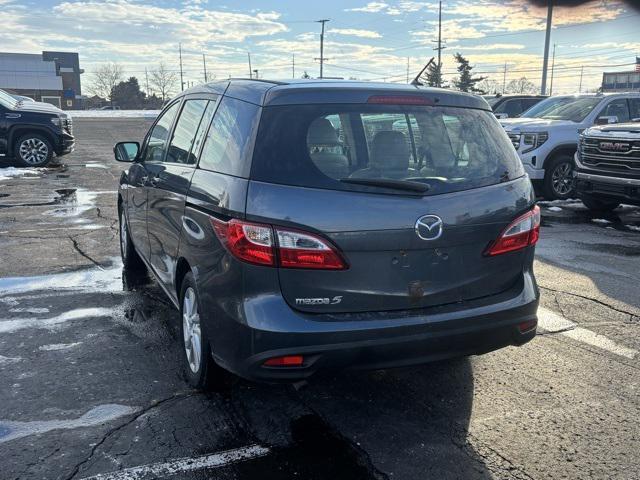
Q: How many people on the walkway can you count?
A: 0